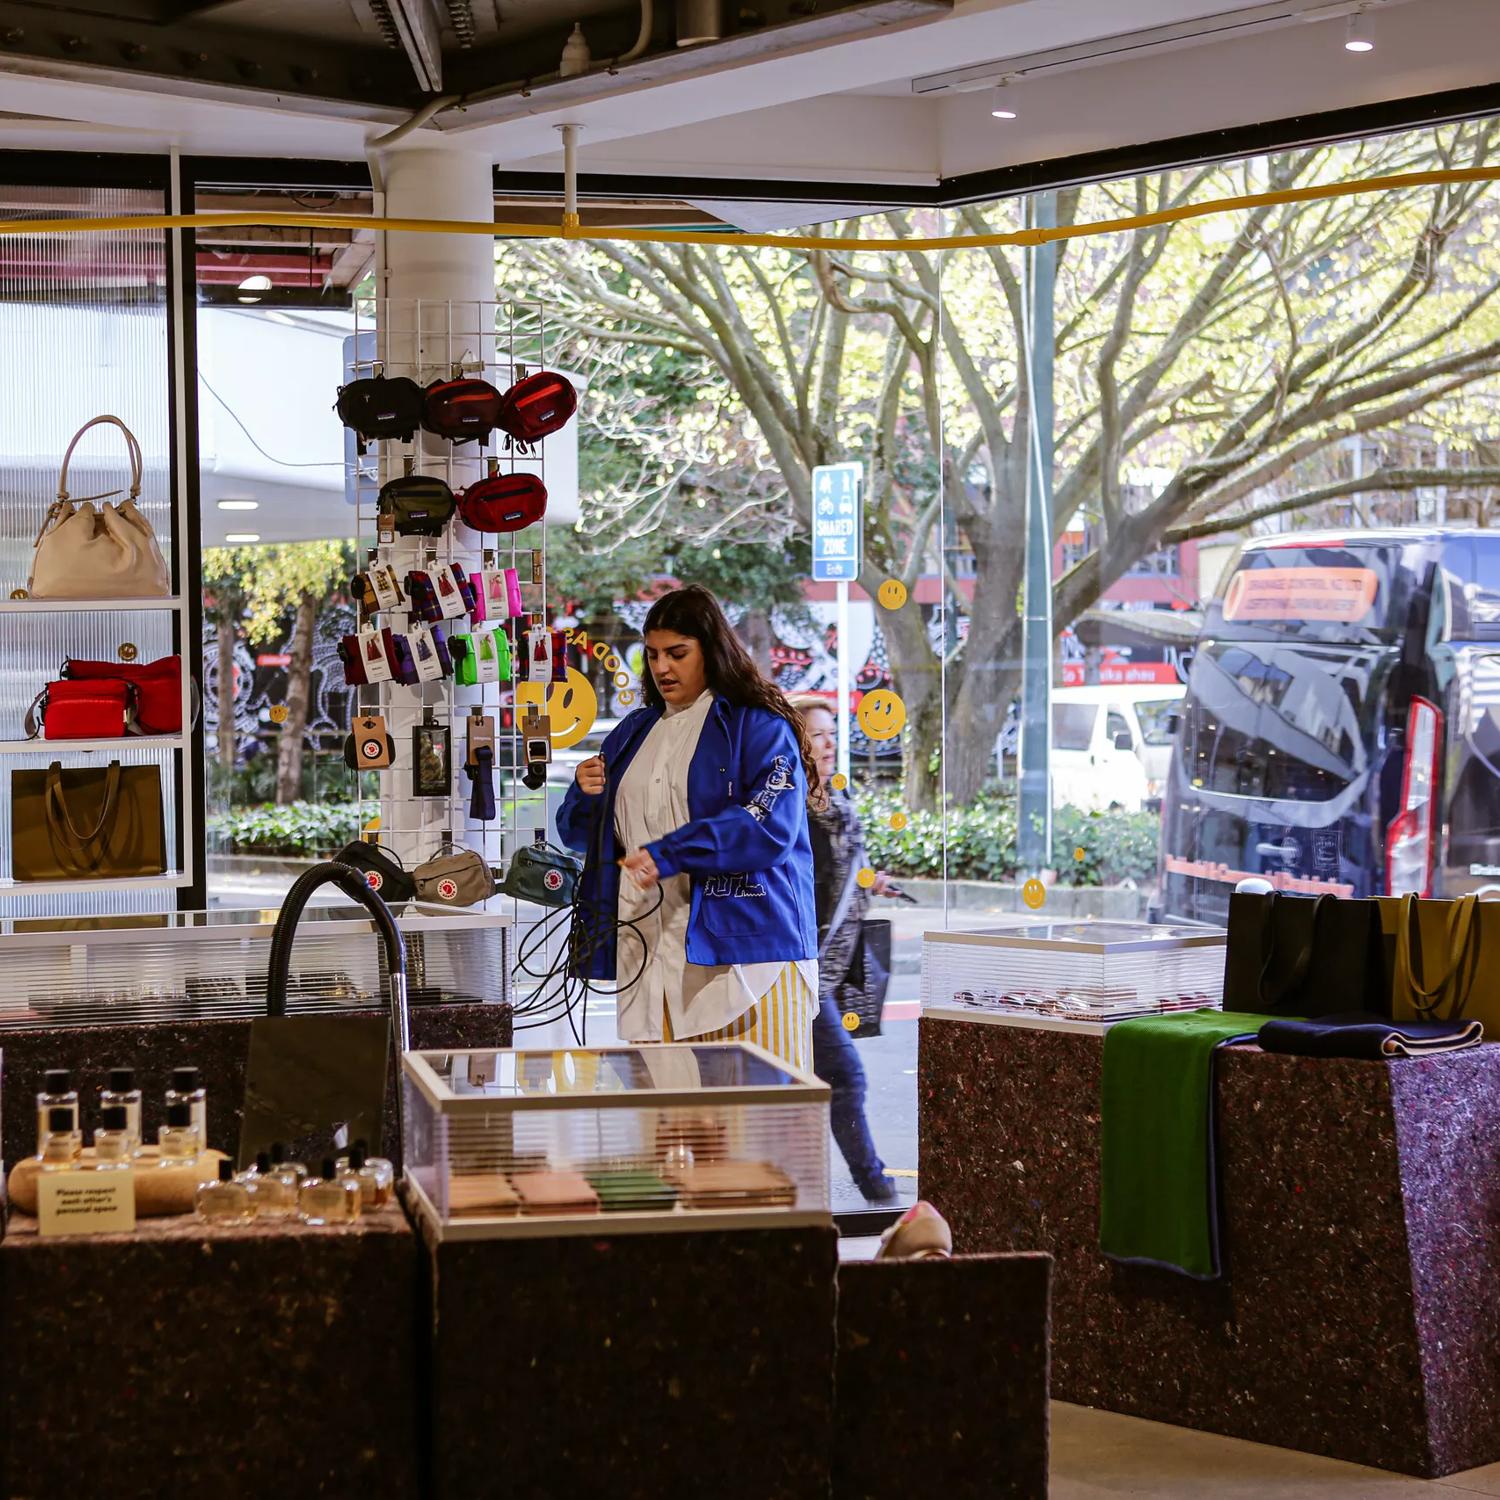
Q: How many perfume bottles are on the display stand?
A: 12